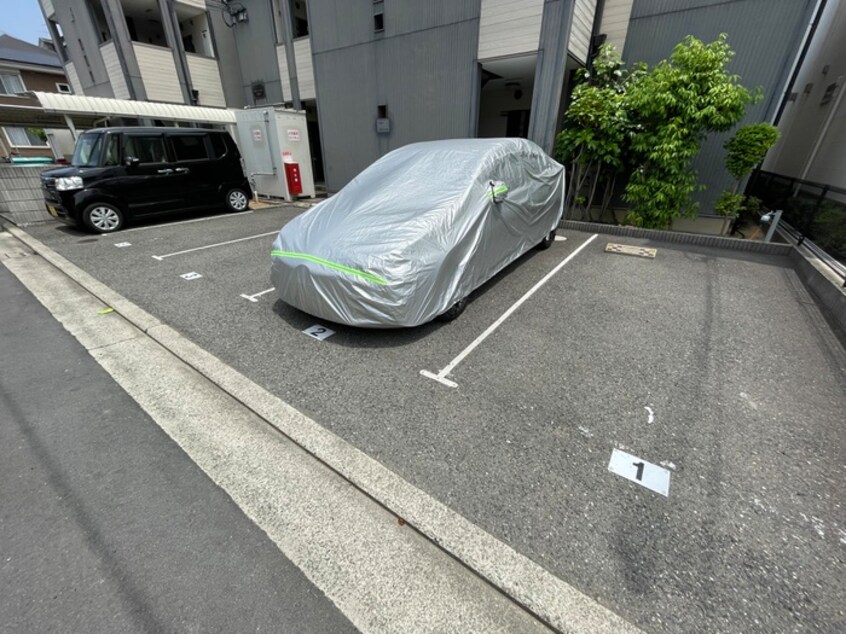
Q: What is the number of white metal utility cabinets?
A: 1